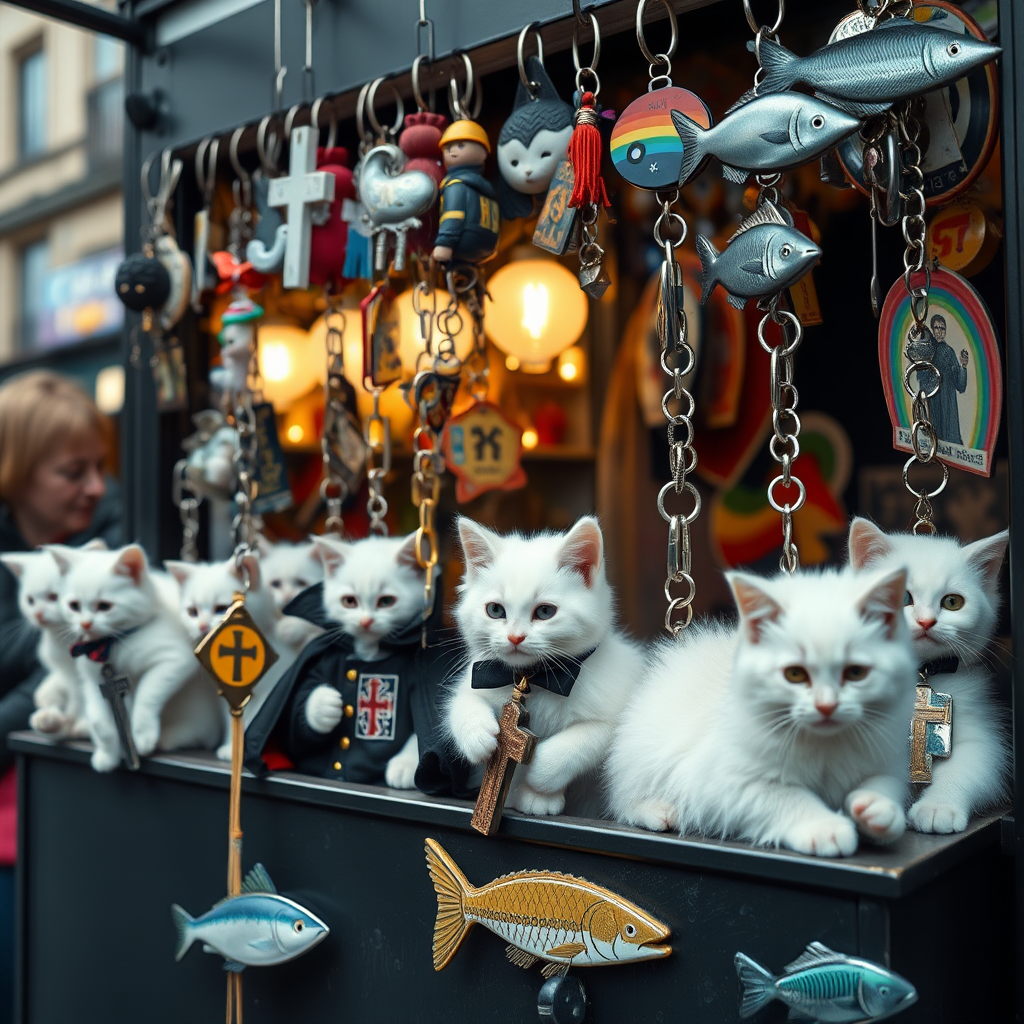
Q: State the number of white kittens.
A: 8